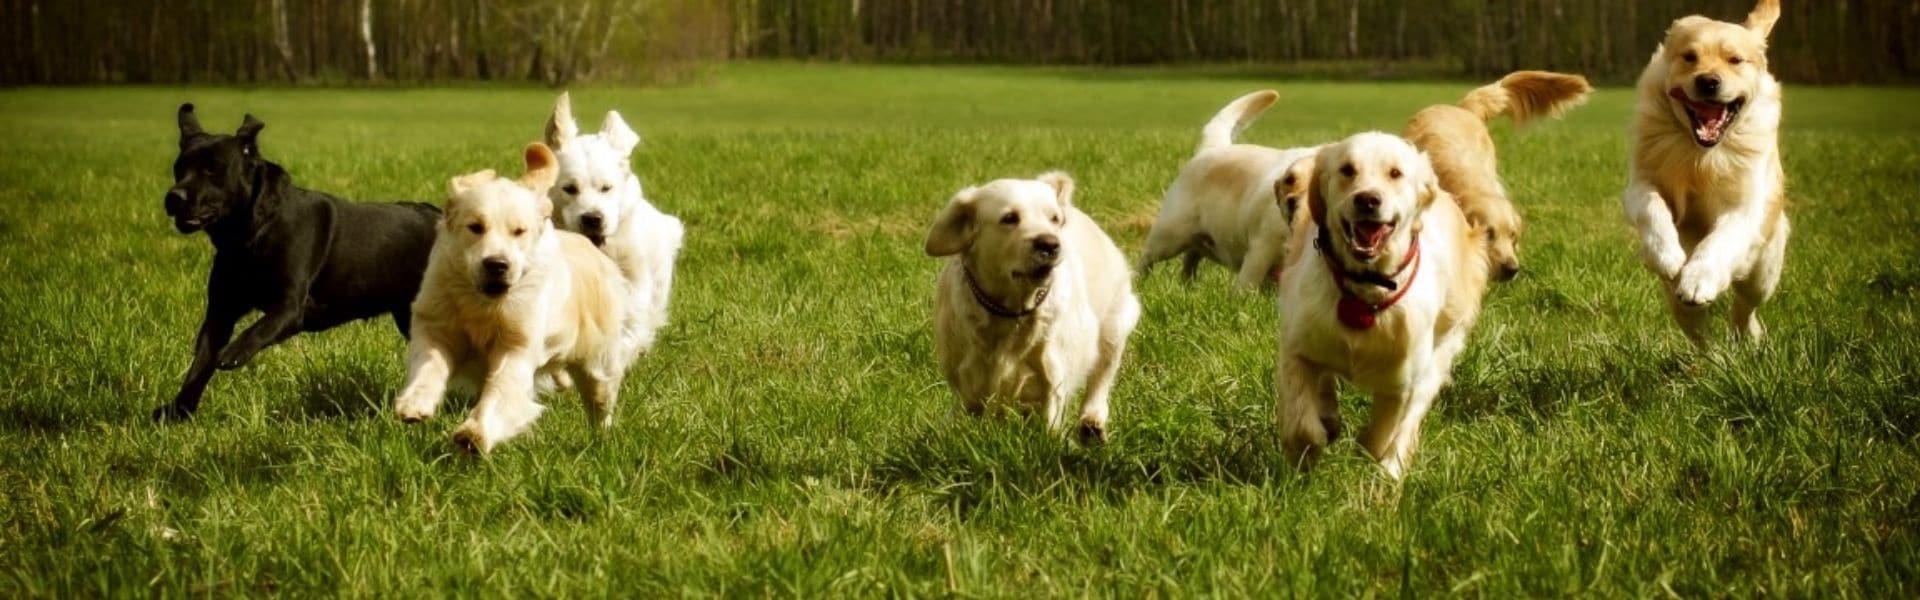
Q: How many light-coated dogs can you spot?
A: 7